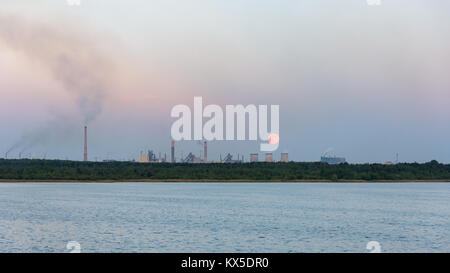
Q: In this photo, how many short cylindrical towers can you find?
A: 3